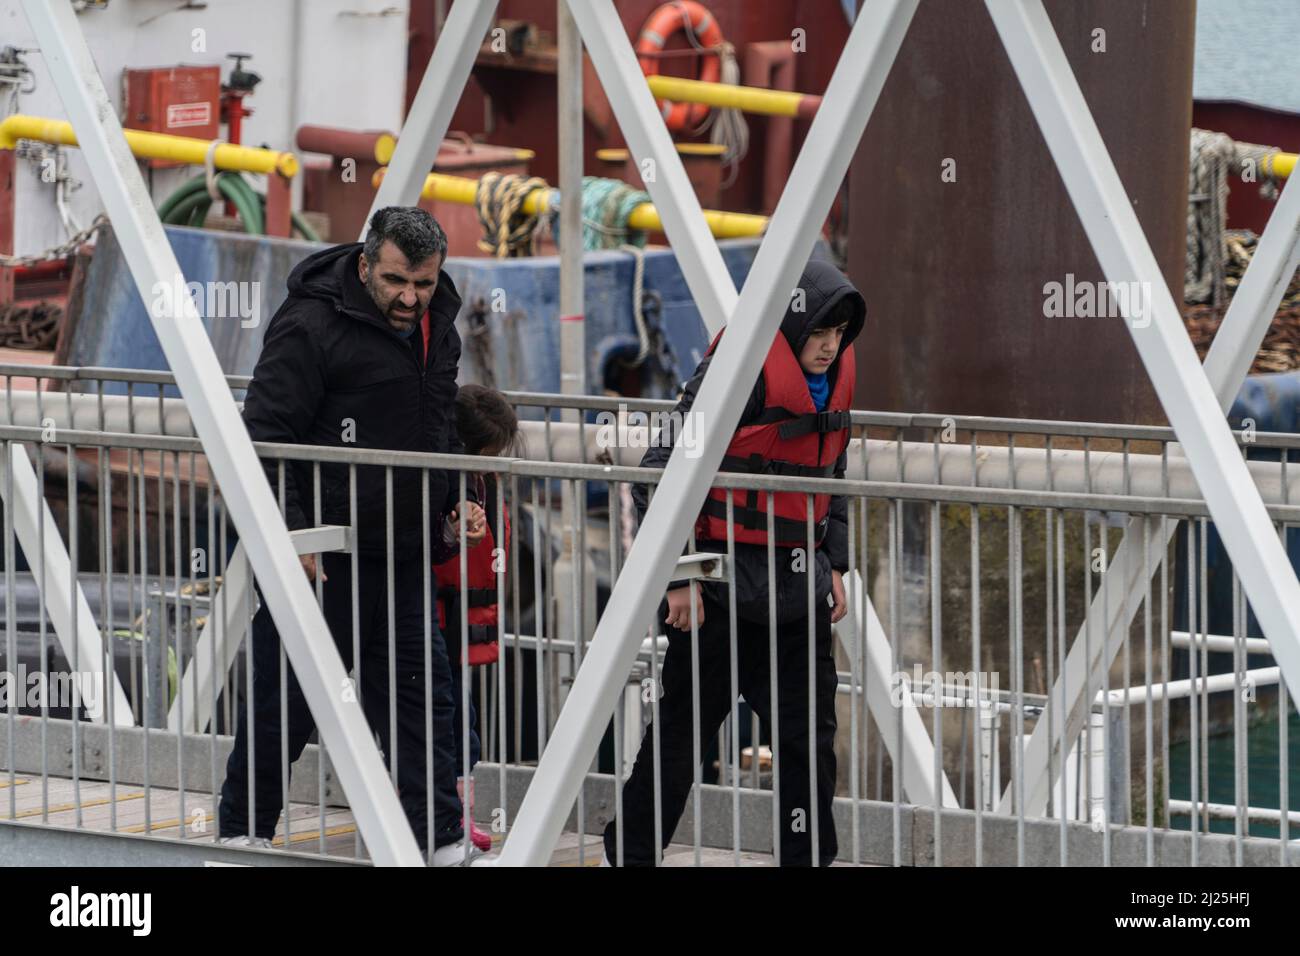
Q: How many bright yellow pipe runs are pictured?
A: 4